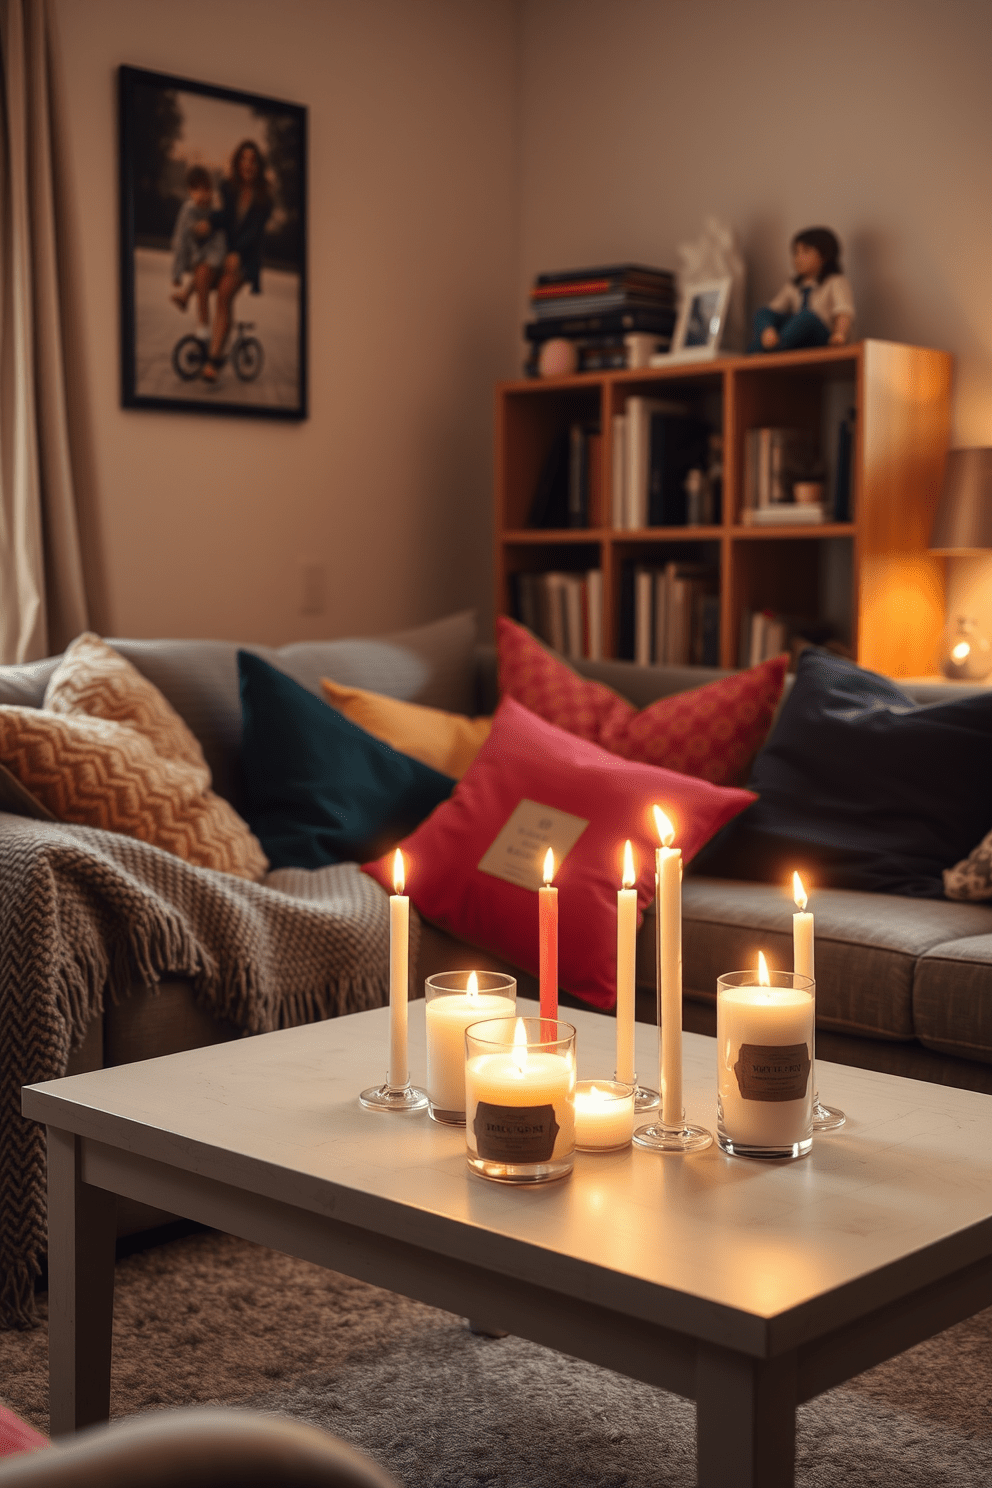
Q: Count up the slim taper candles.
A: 5